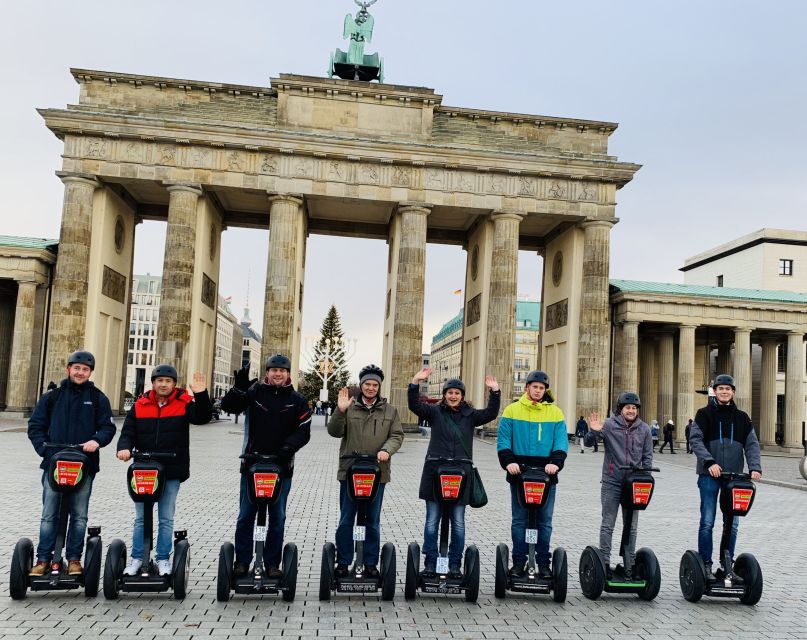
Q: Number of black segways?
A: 8